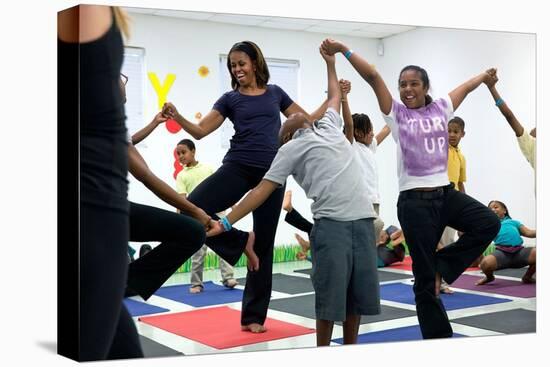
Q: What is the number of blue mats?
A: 4